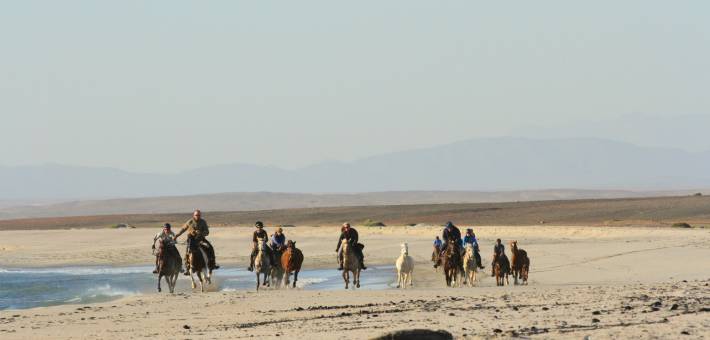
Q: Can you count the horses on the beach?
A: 12